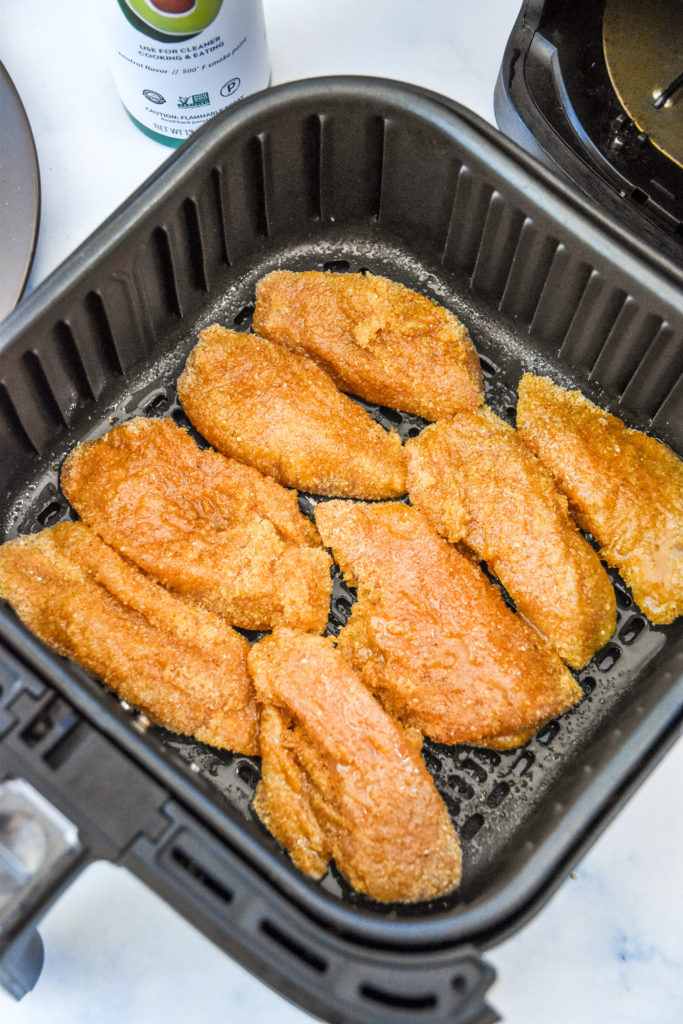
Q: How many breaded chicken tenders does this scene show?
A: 8